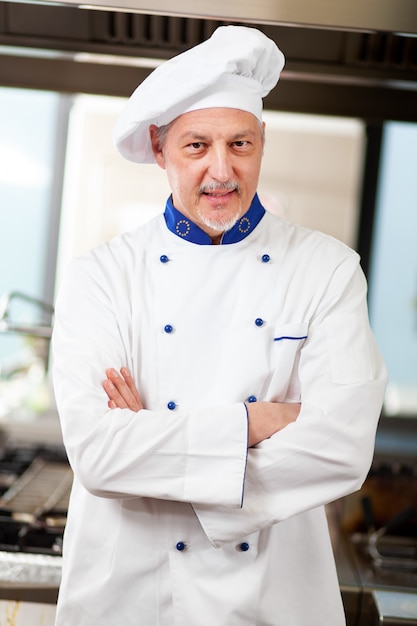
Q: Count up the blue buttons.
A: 8